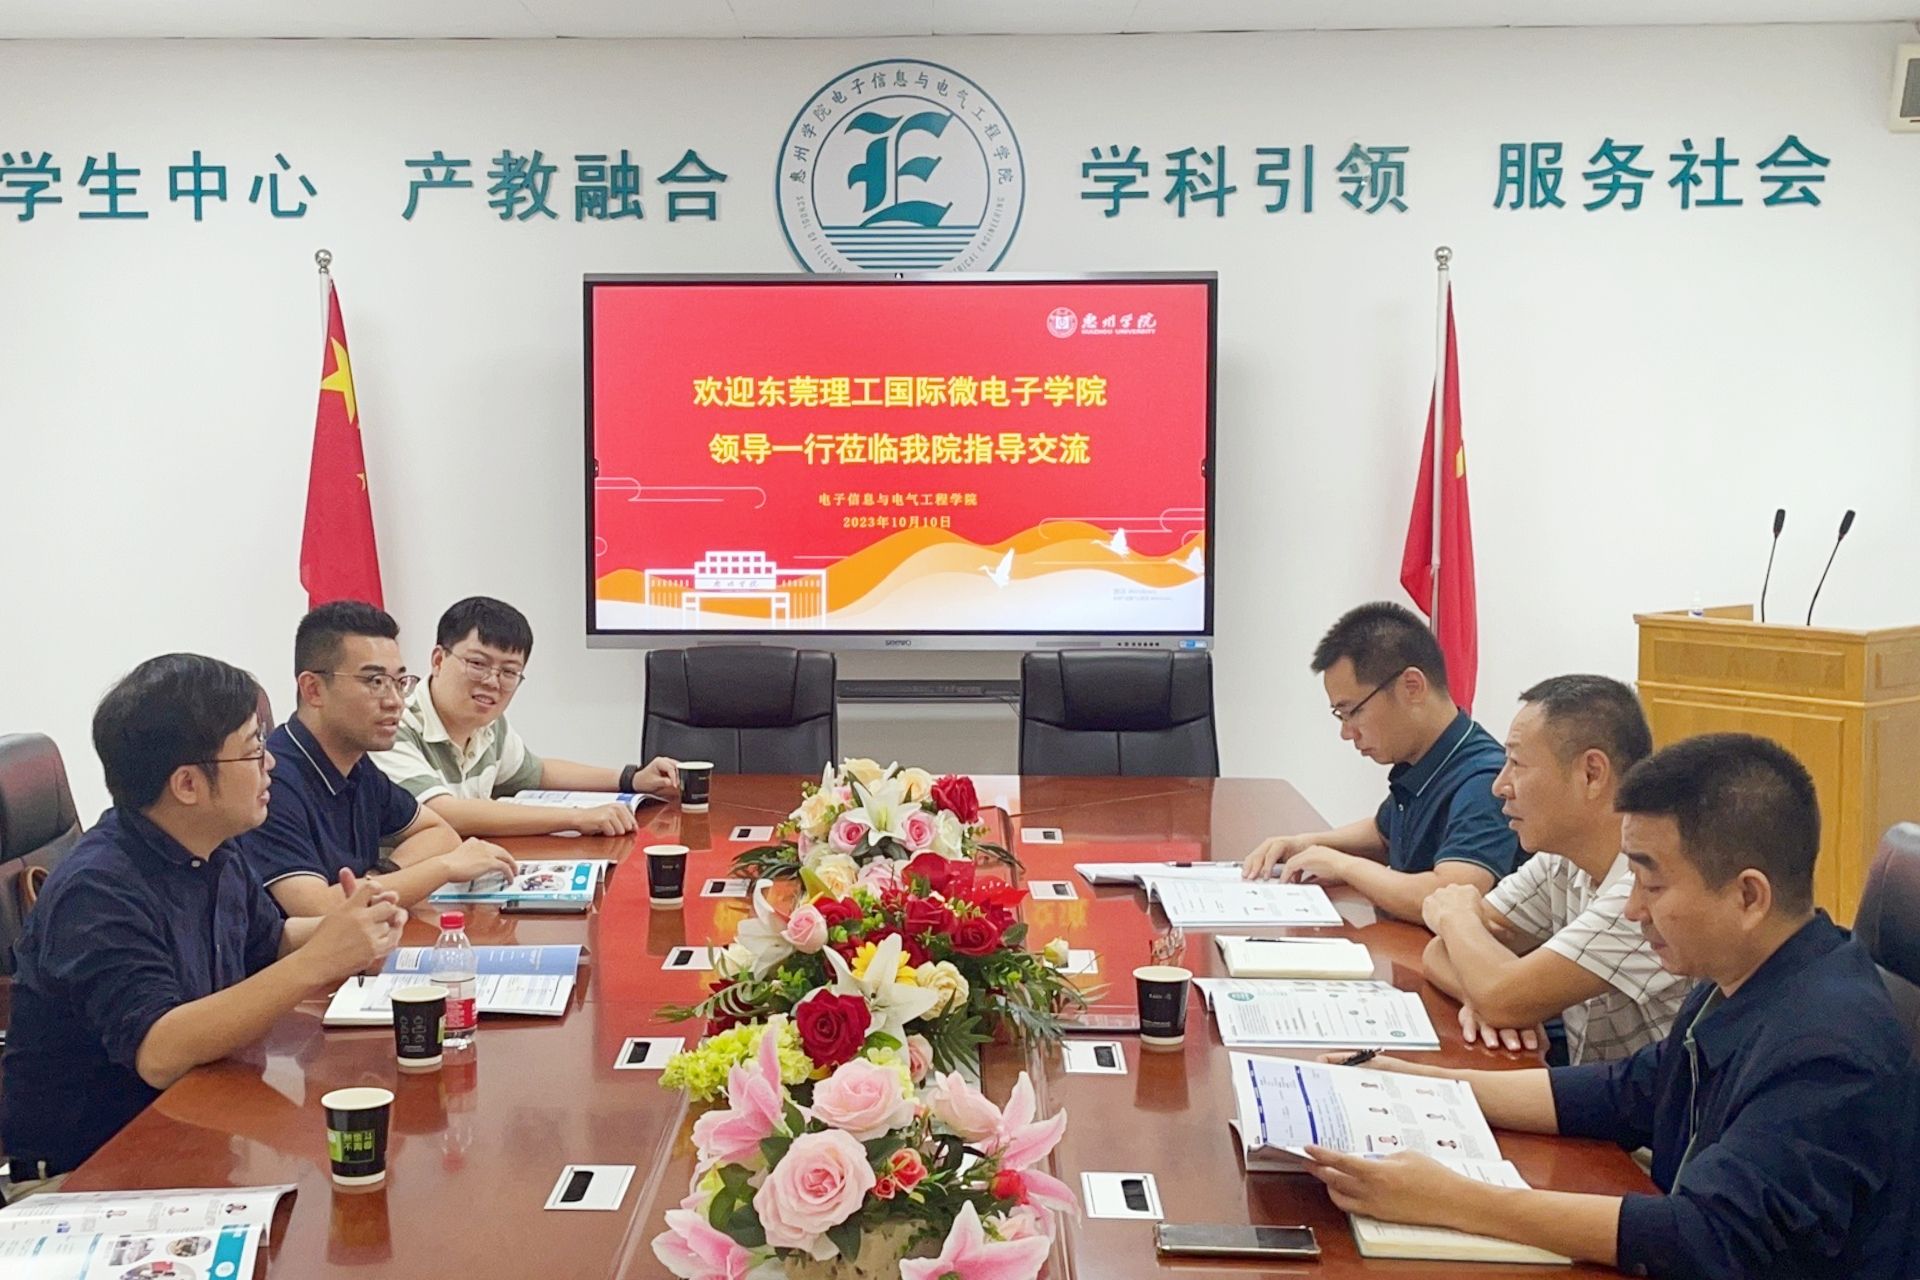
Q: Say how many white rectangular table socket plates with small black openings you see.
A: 10